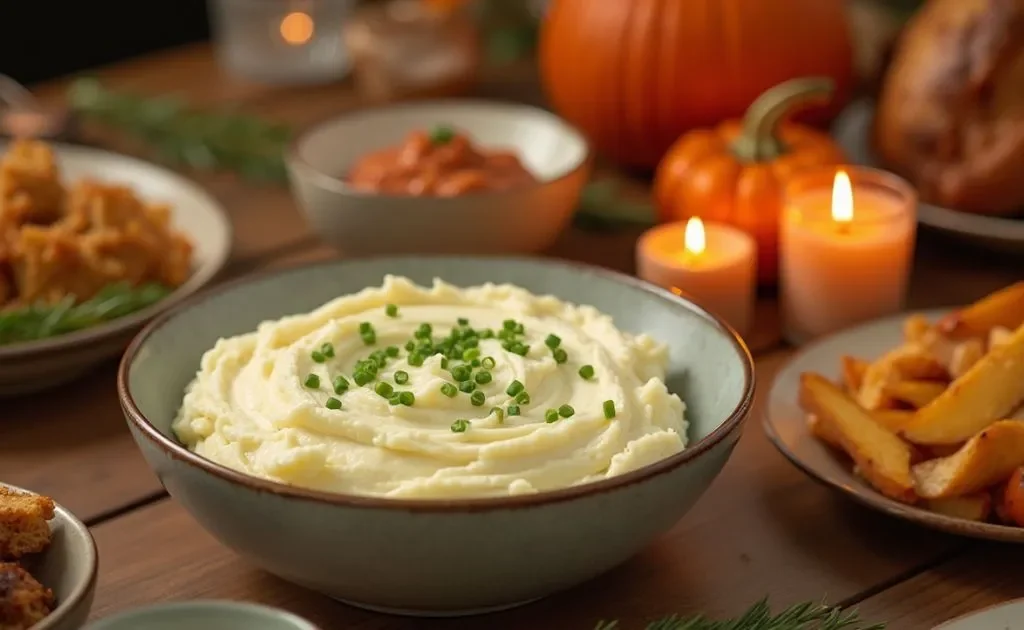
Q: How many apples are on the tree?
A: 0